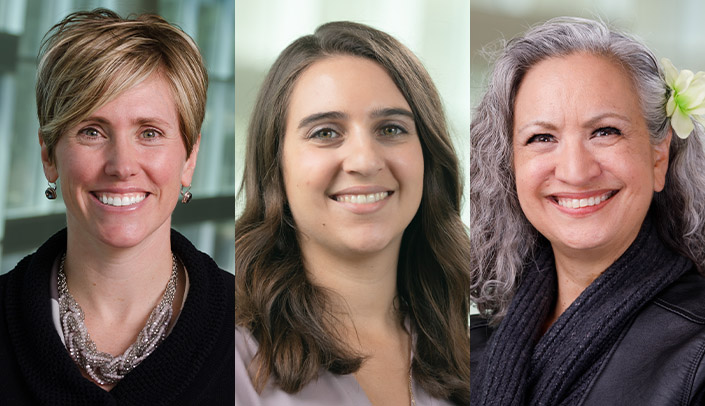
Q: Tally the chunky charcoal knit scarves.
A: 1